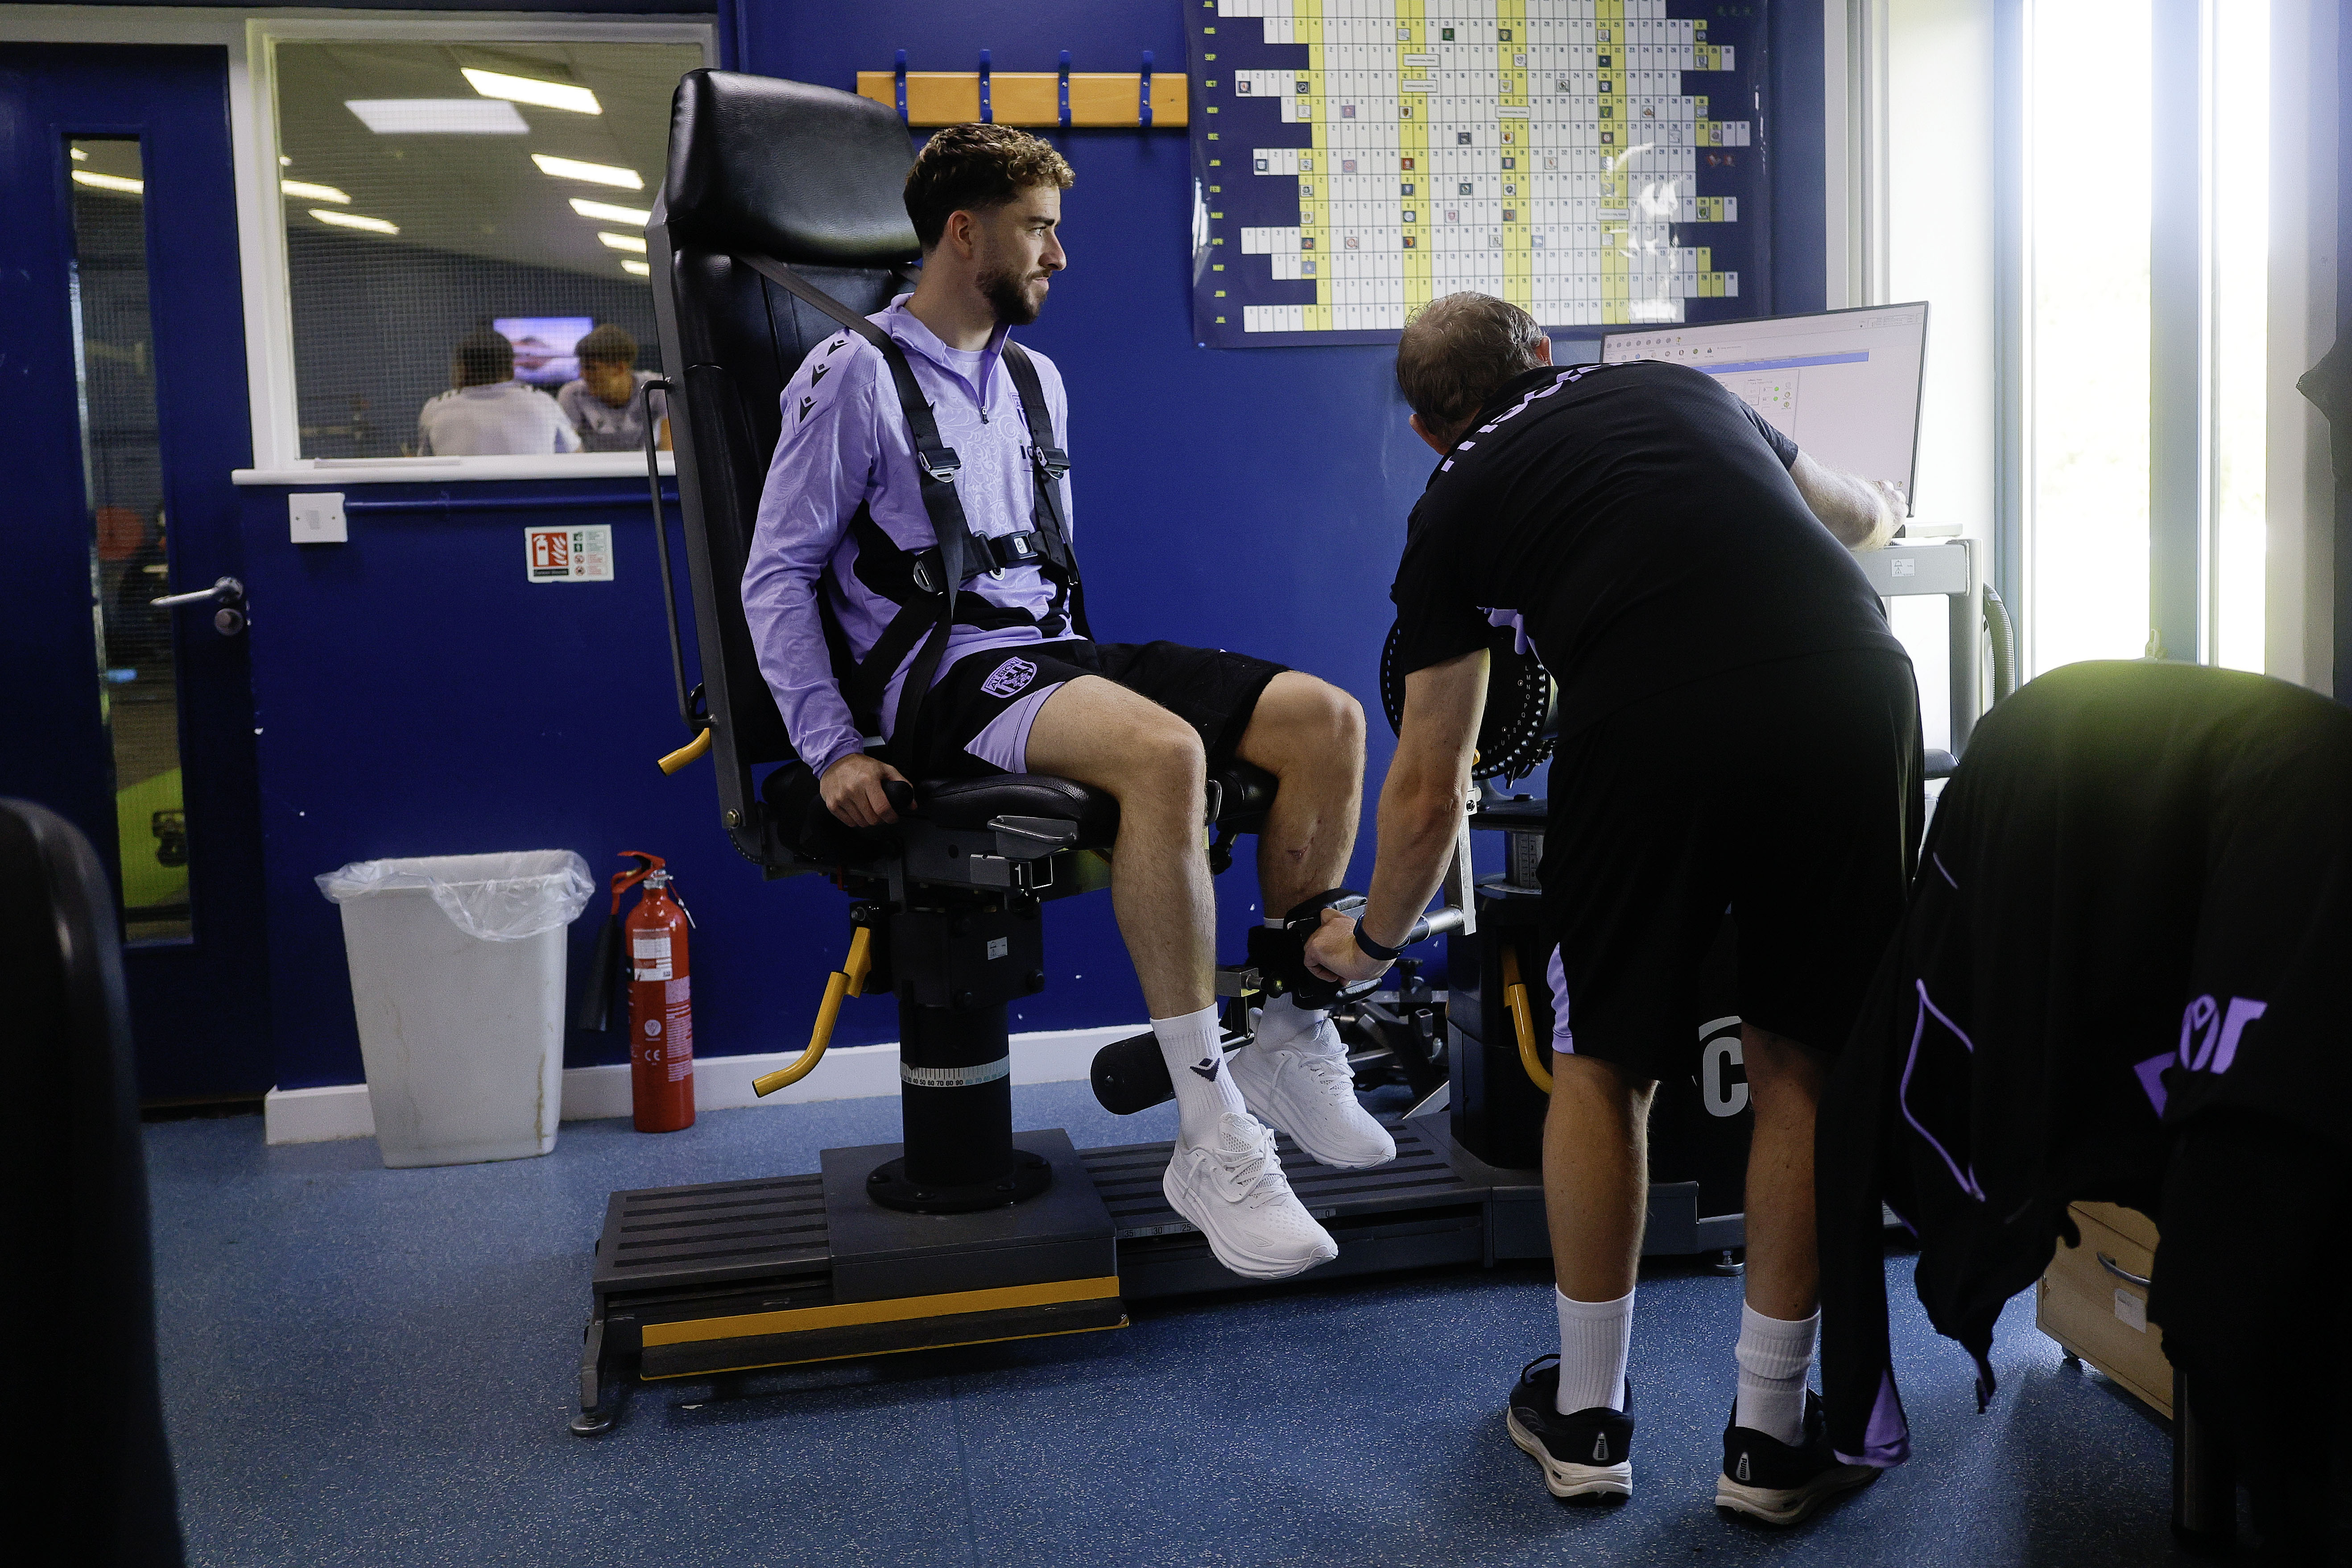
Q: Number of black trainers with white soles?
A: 2